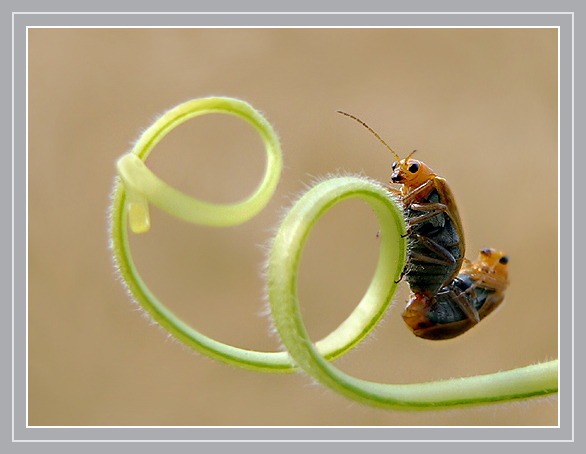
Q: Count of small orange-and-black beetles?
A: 2